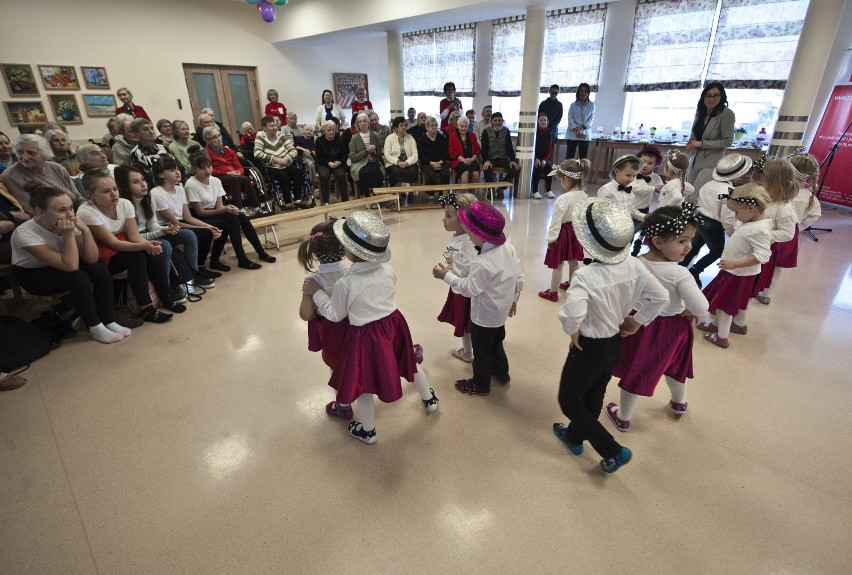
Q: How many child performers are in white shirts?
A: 14